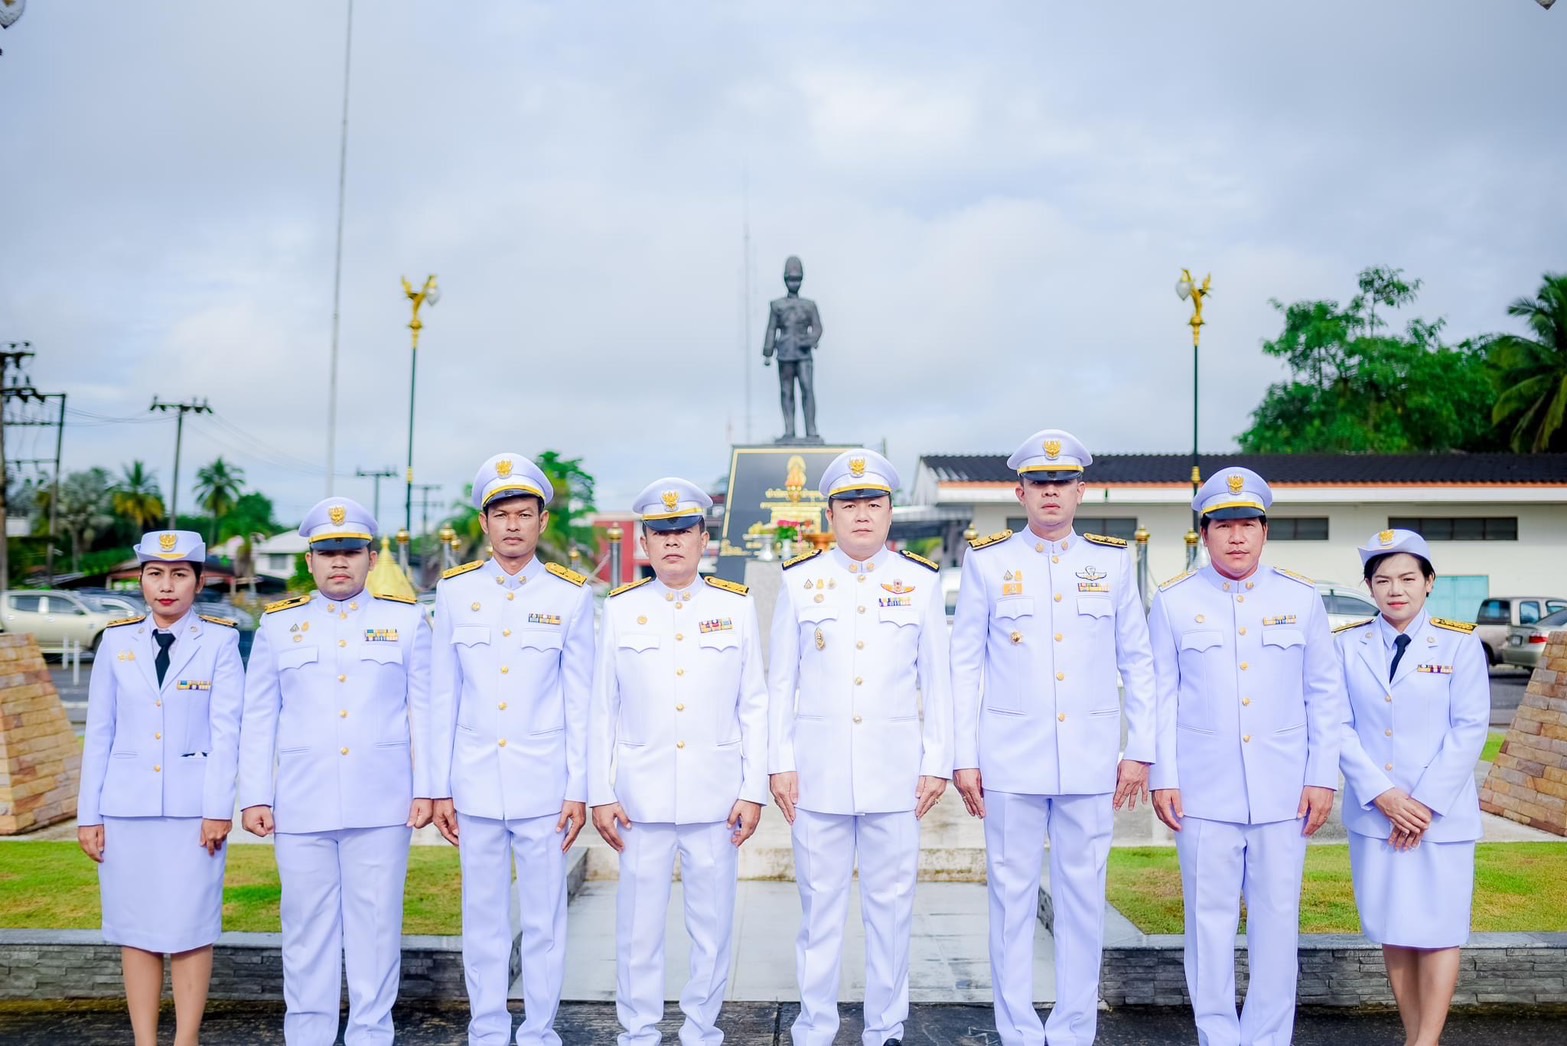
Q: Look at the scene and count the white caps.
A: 8